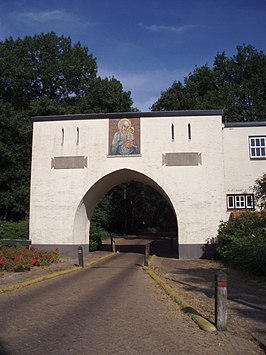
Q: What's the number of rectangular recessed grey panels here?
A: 2